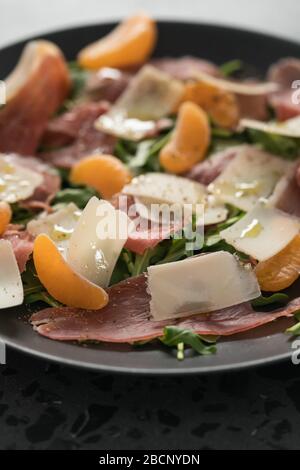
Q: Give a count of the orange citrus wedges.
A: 7